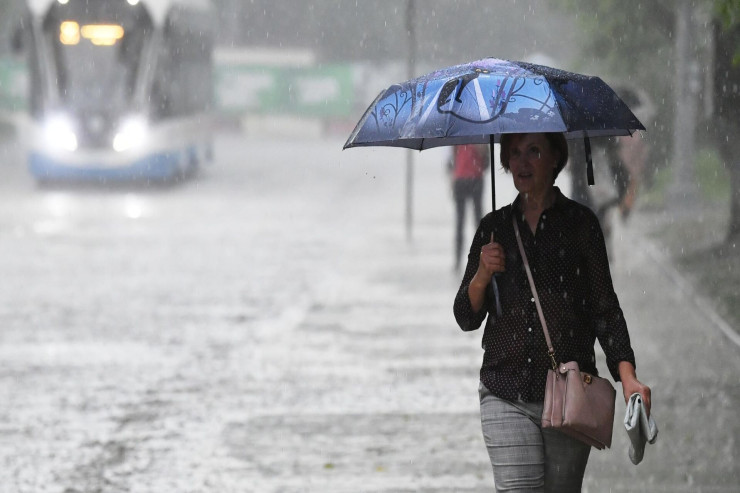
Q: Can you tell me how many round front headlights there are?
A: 2